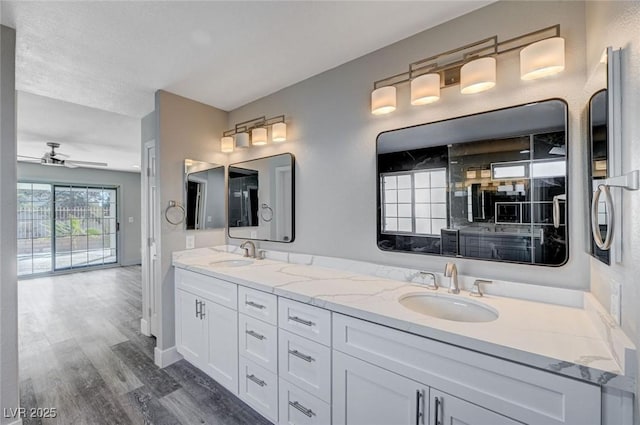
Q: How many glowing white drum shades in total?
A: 7